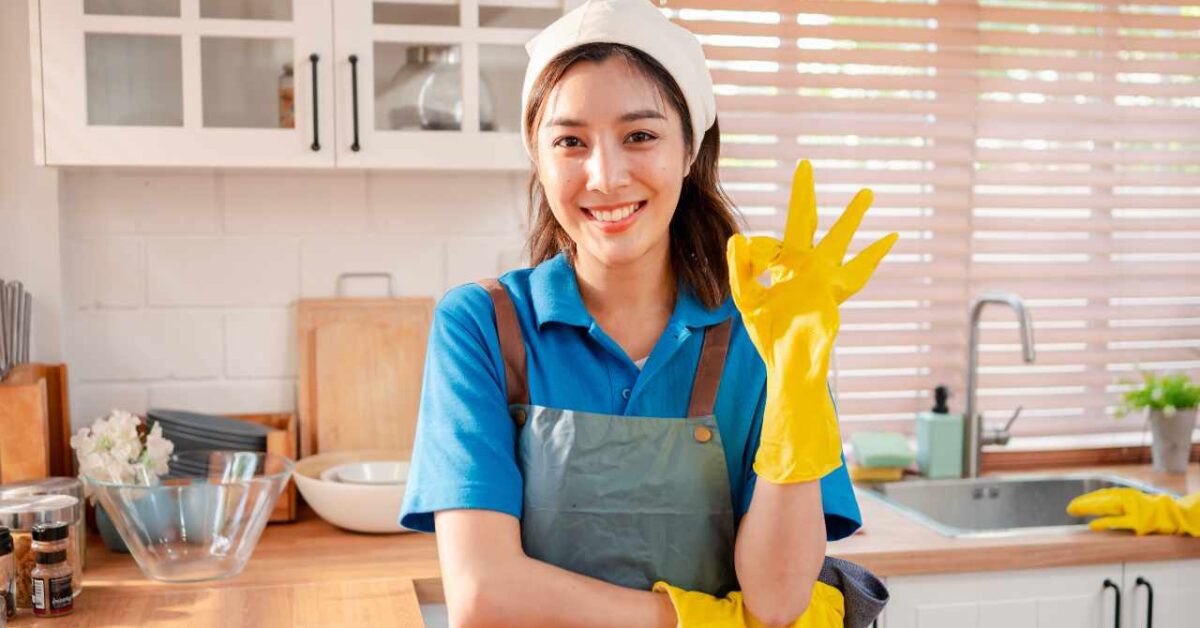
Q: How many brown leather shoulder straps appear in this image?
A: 2